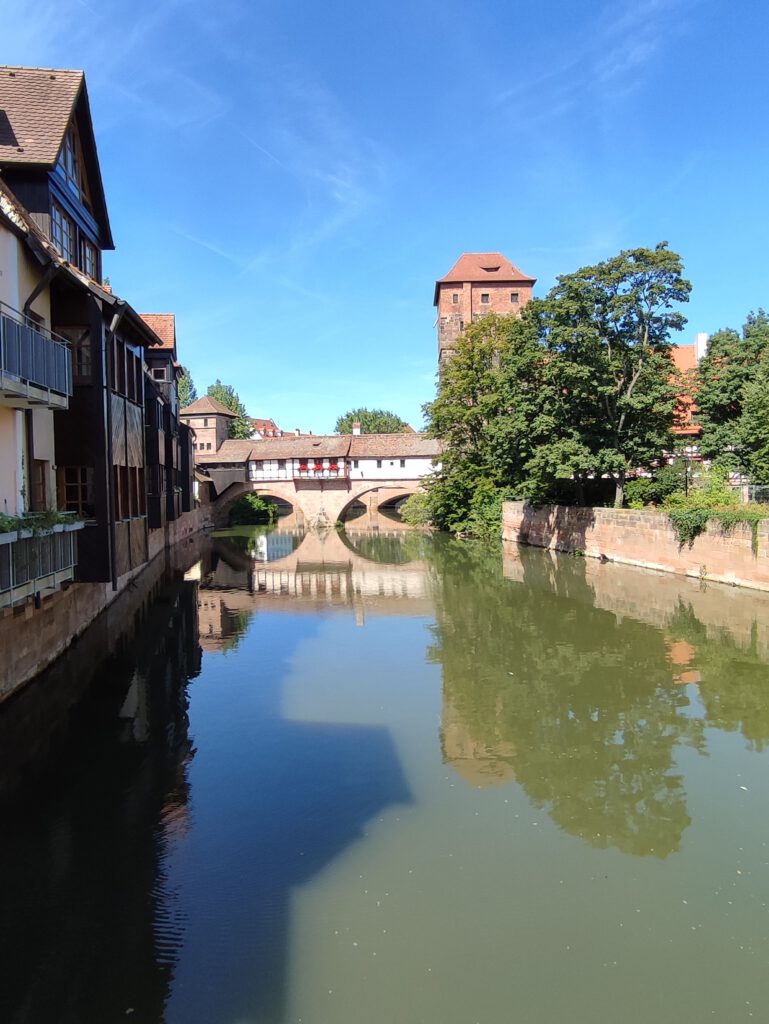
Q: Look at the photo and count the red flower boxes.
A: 3